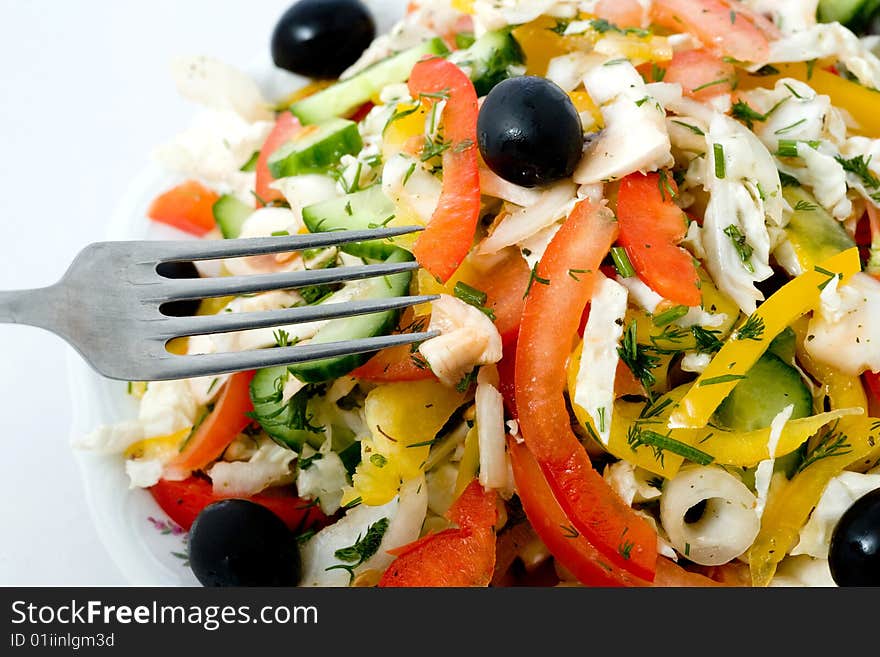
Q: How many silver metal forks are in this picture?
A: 1